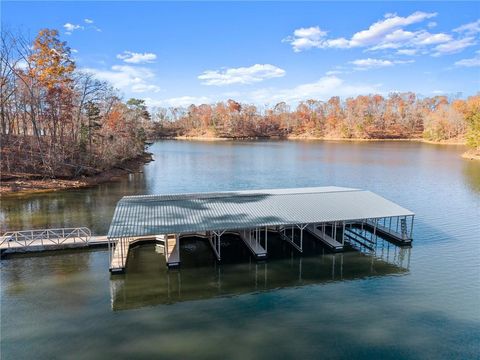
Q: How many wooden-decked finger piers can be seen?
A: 5